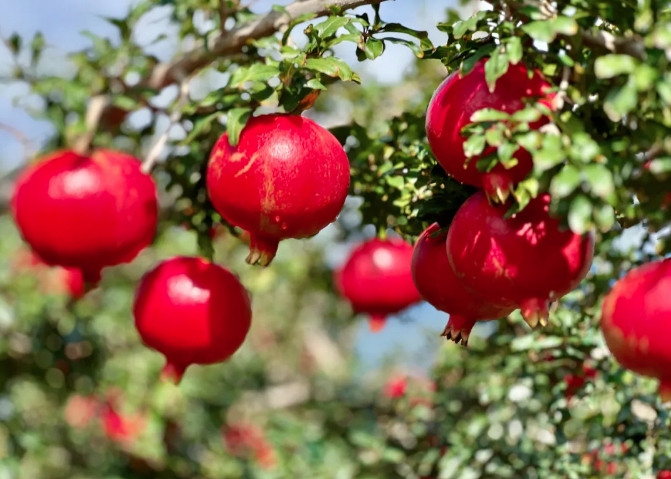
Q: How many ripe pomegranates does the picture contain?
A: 8